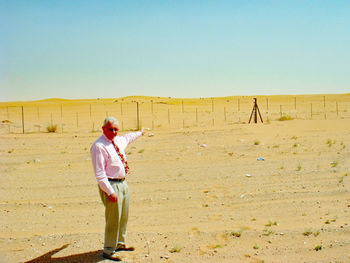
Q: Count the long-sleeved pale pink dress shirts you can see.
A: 1